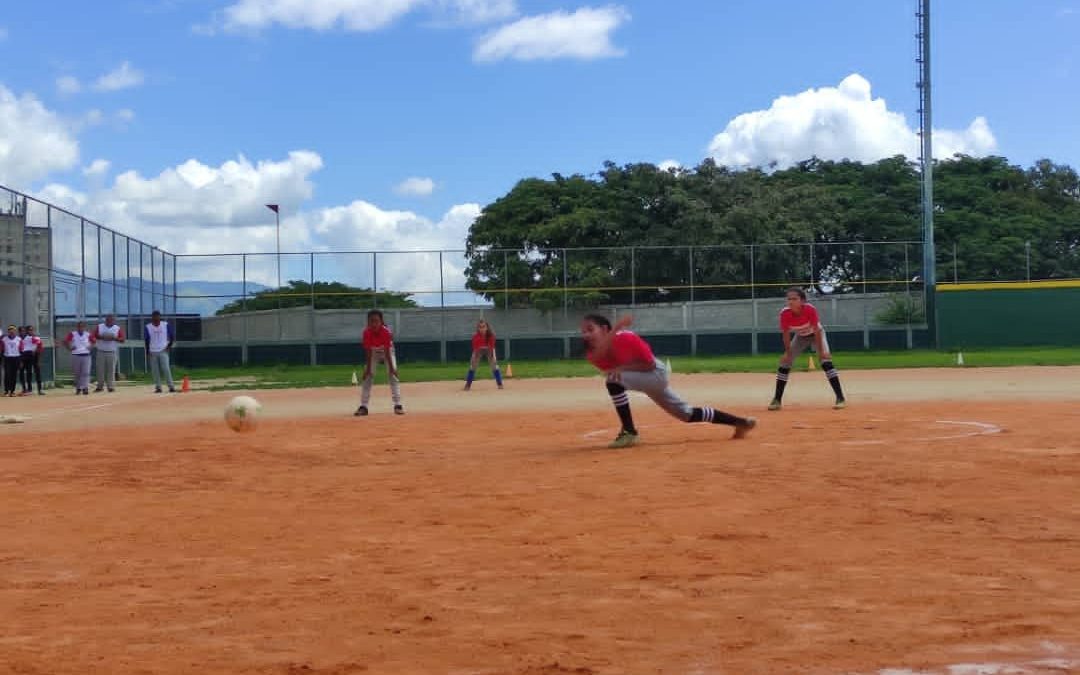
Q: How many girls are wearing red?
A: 4